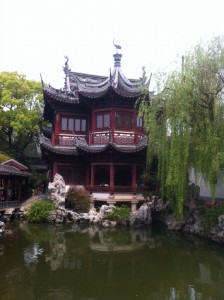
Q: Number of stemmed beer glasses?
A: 0